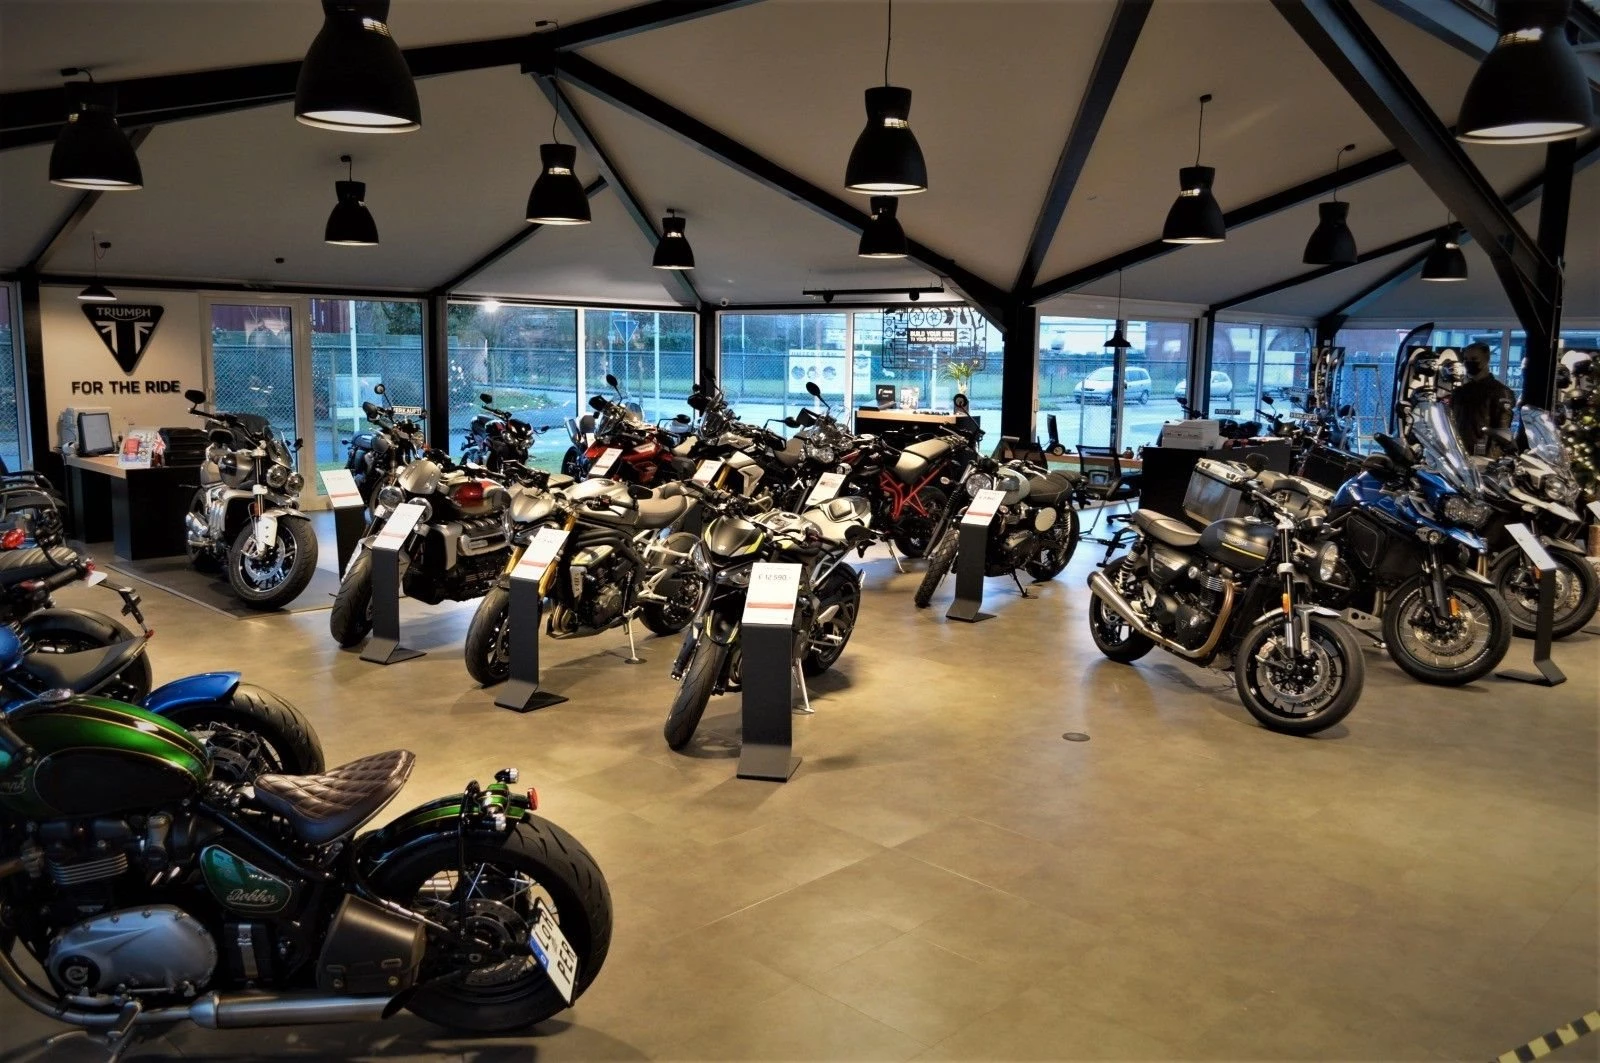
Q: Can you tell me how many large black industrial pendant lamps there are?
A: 11